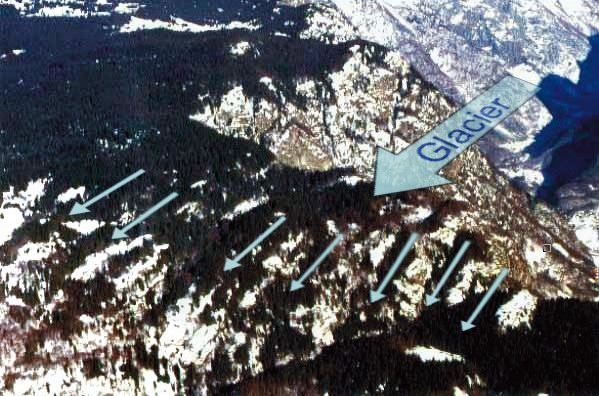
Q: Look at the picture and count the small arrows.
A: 7